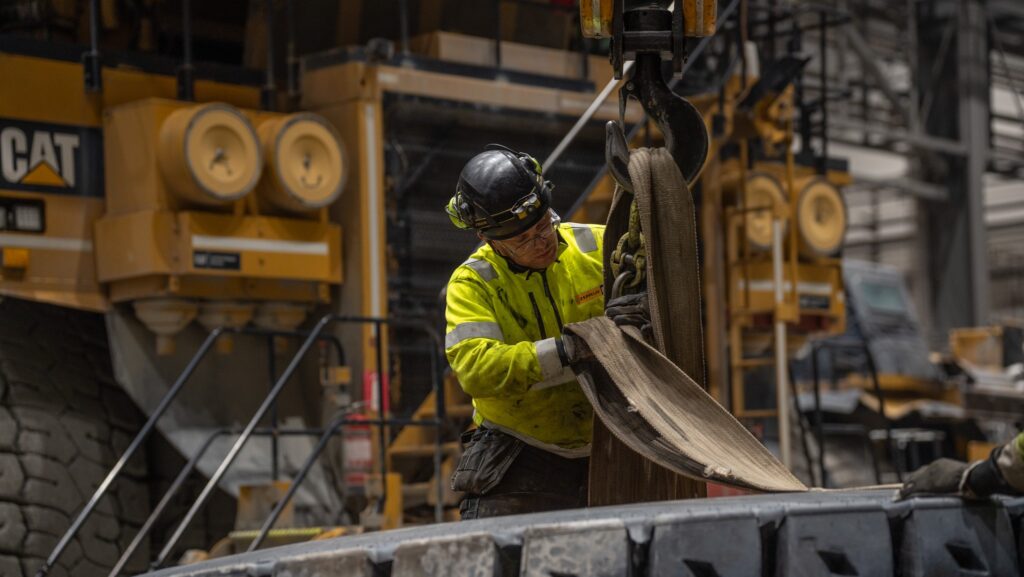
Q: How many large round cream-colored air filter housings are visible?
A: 4